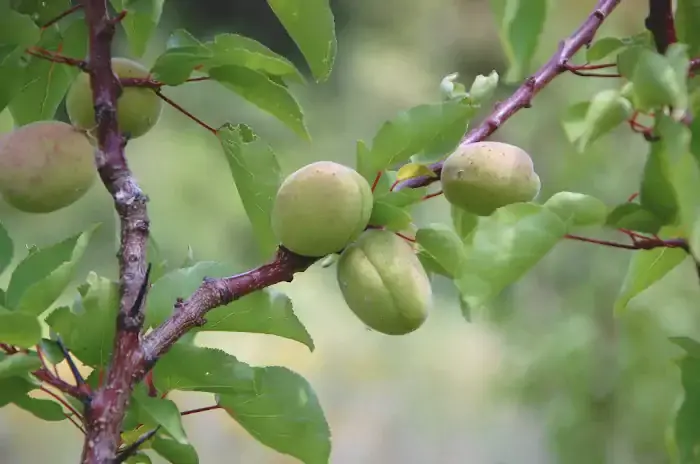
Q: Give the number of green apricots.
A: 5